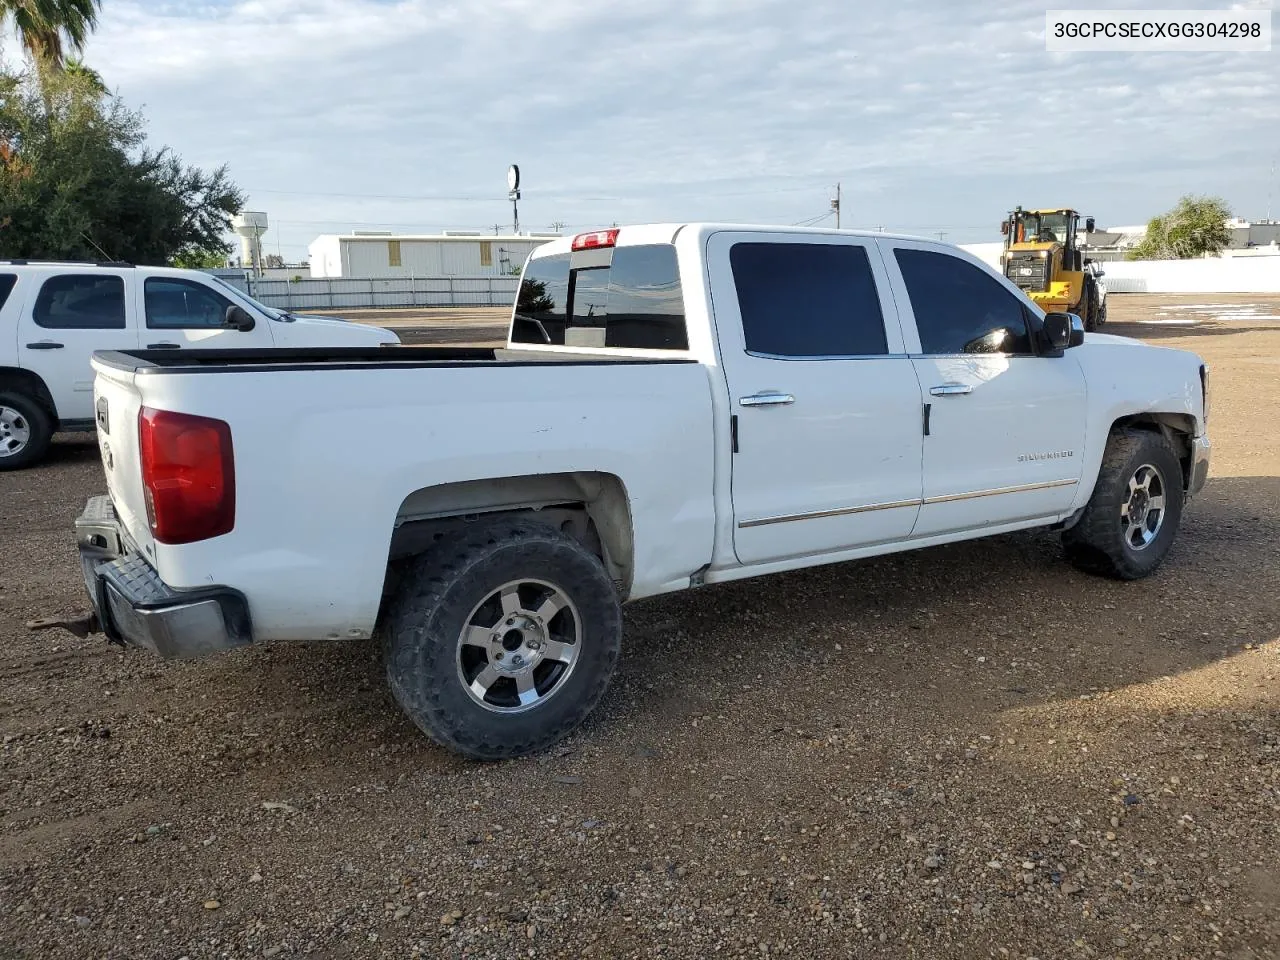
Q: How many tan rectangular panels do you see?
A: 2